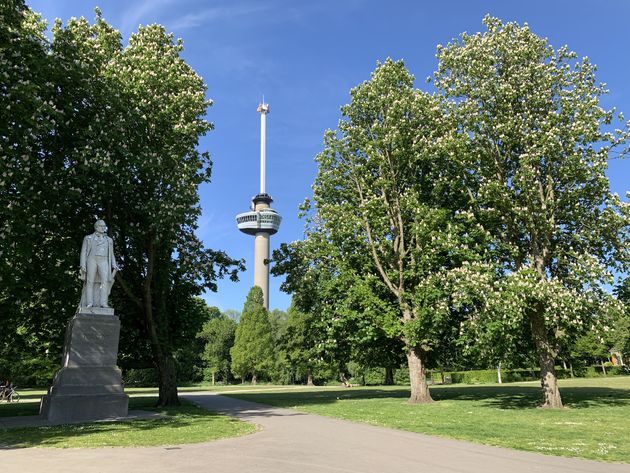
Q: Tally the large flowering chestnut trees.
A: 3